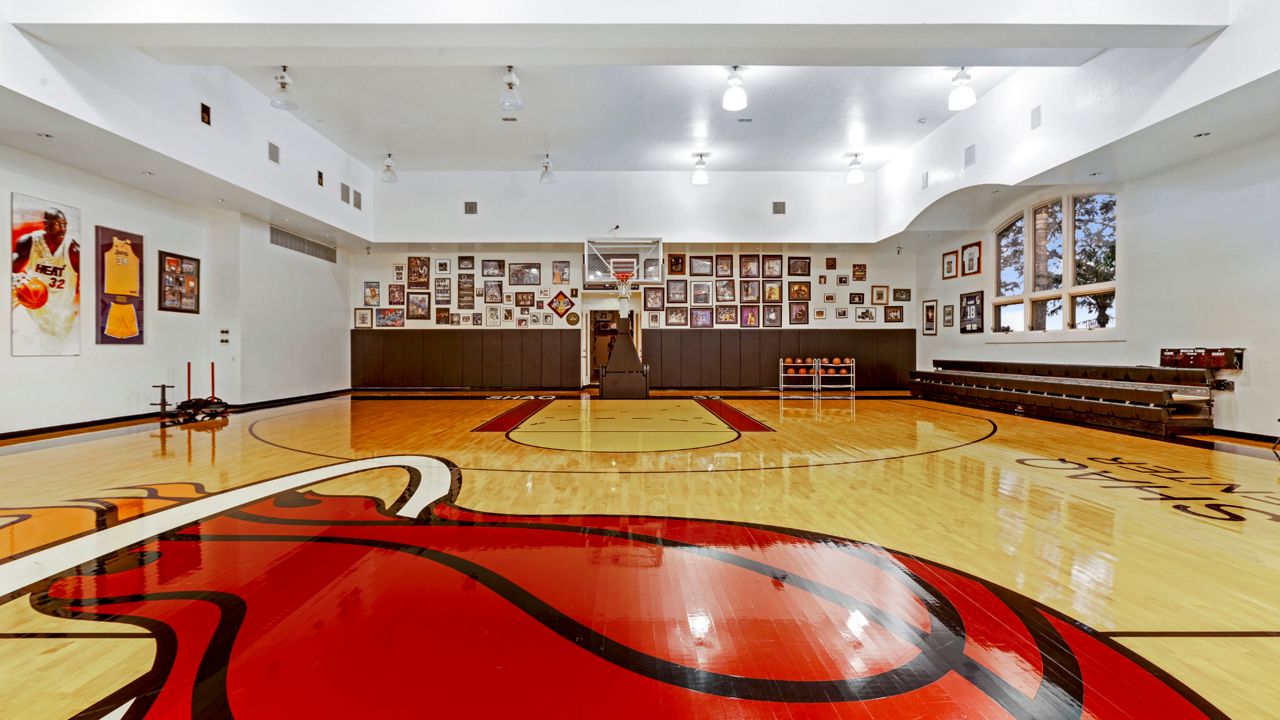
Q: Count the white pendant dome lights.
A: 8